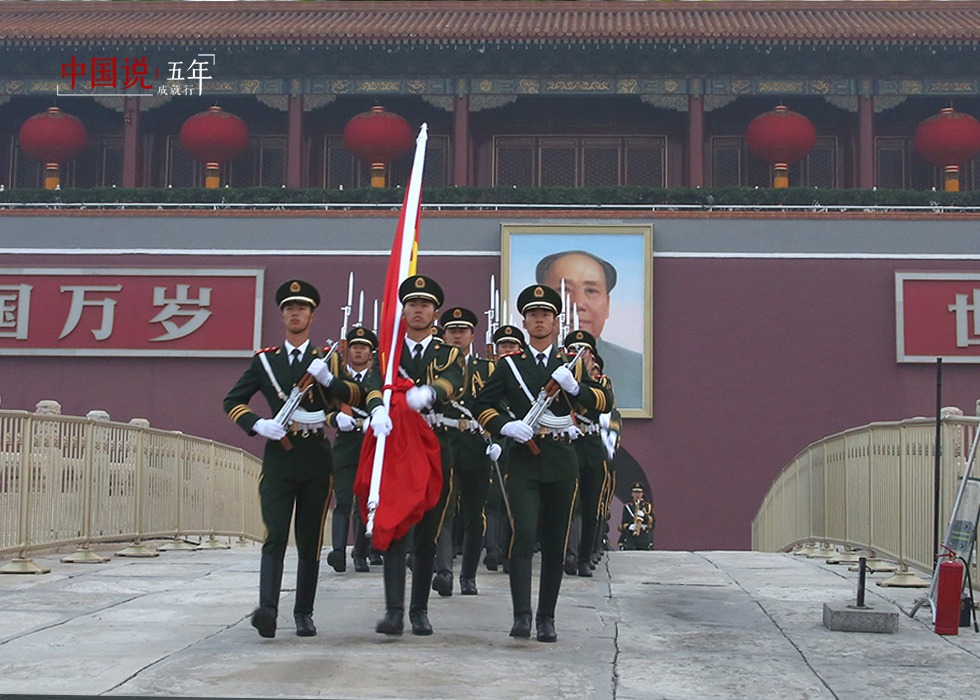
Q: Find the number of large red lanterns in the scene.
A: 5